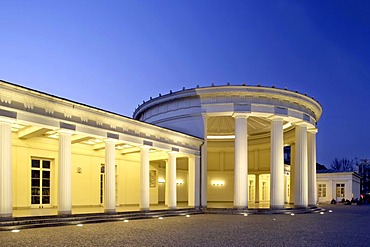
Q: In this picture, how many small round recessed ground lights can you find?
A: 9